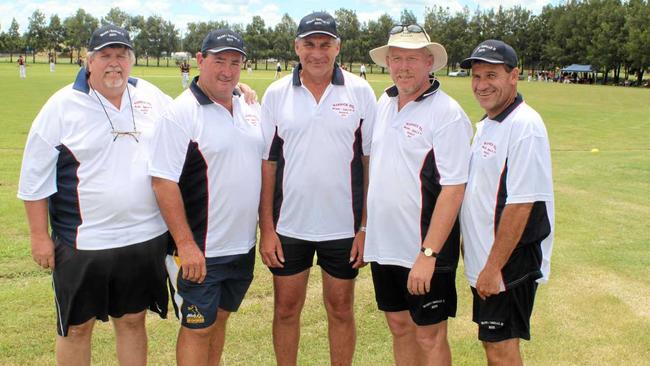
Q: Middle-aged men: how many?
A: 5